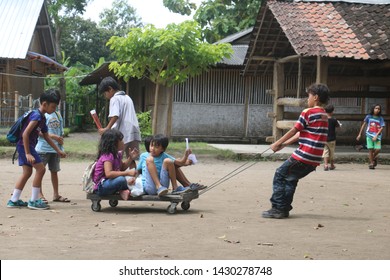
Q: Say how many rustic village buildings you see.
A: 3